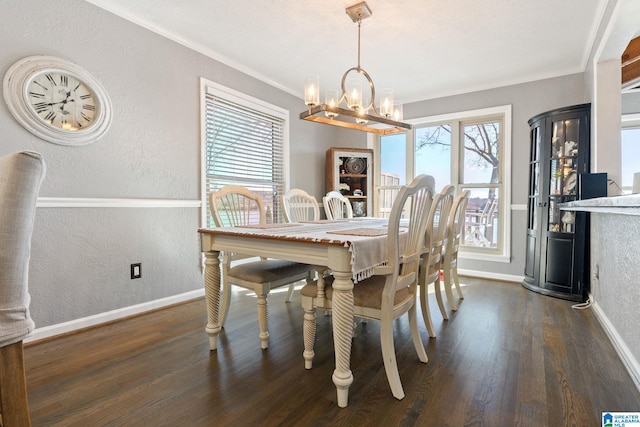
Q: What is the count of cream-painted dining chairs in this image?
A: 6